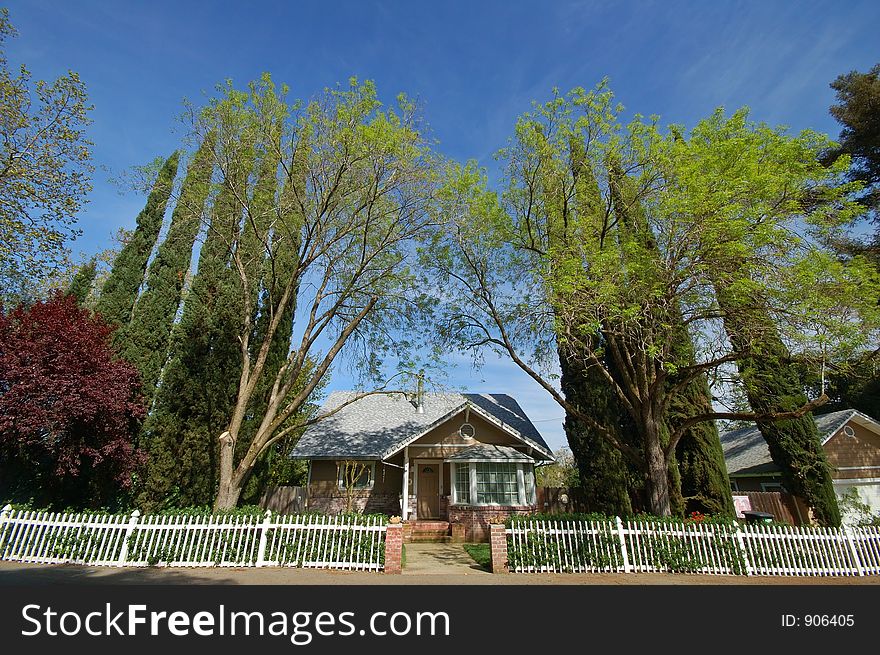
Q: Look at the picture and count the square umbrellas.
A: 0